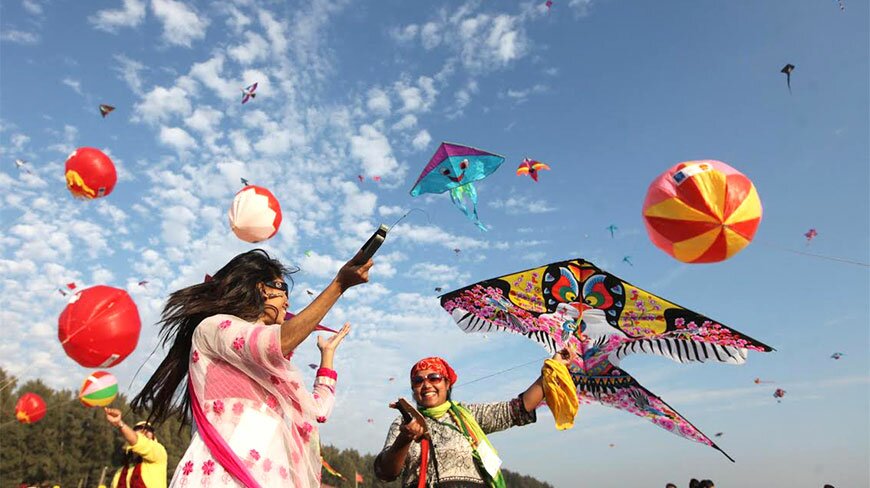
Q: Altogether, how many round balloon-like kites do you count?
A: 6